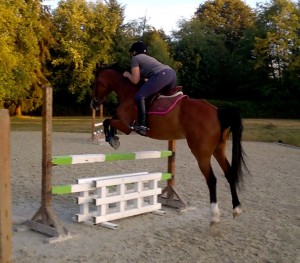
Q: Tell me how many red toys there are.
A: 0